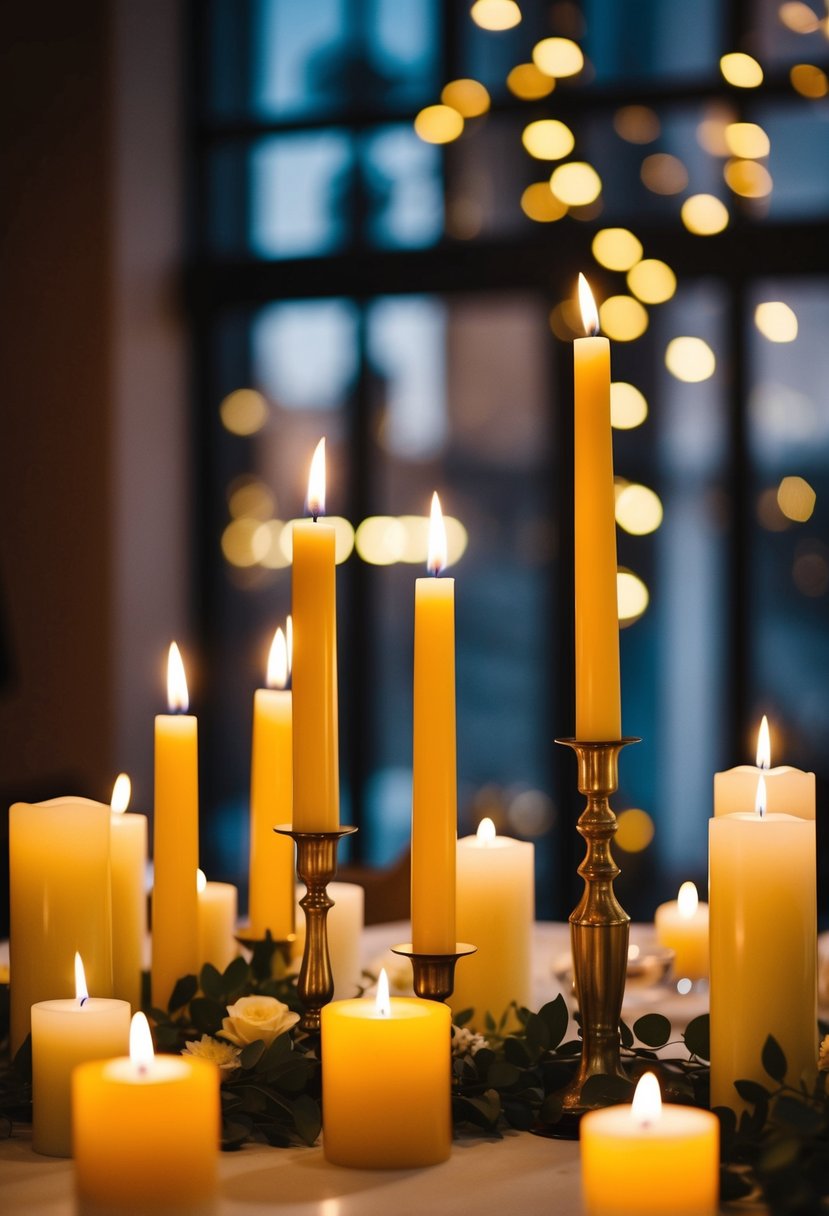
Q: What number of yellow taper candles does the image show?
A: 5